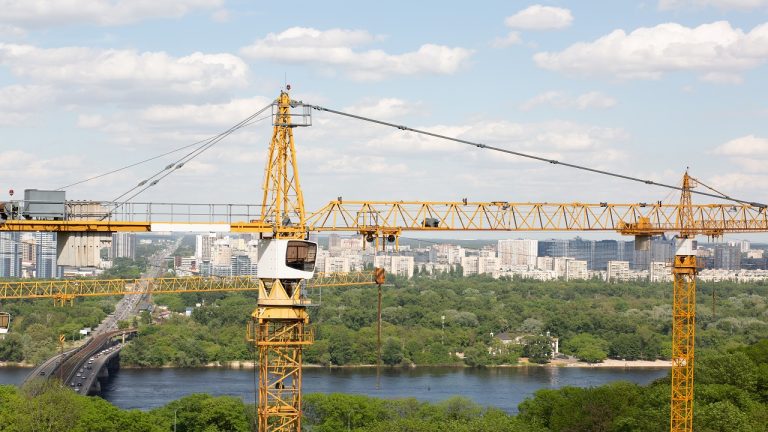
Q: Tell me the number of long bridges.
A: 1